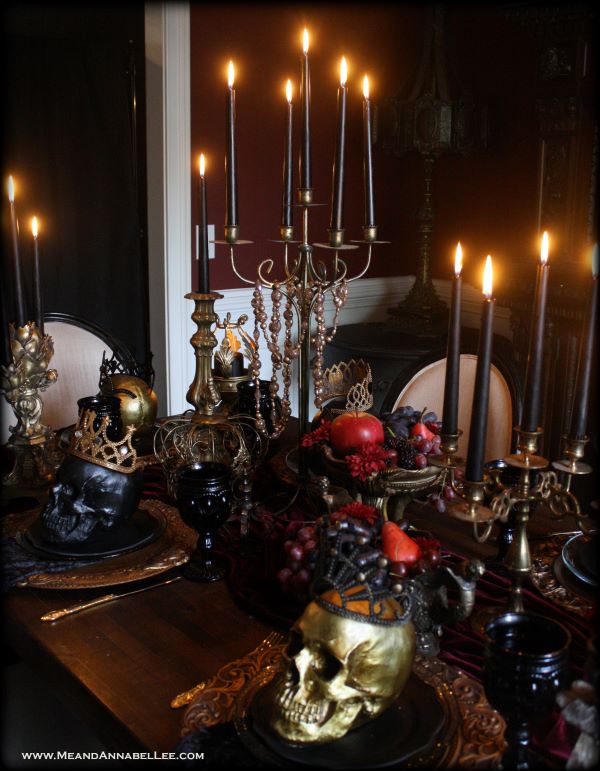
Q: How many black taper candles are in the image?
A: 12